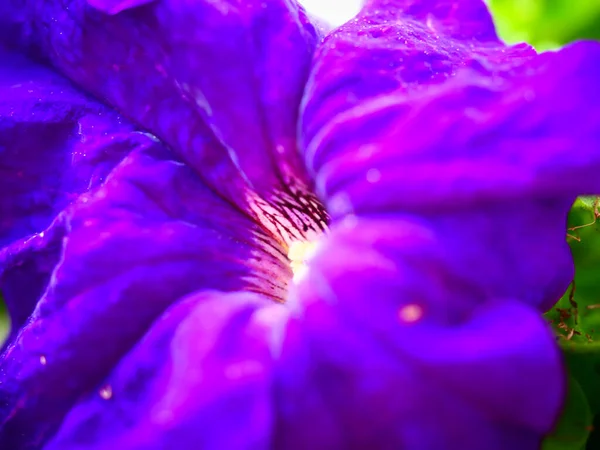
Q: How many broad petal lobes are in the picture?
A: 5